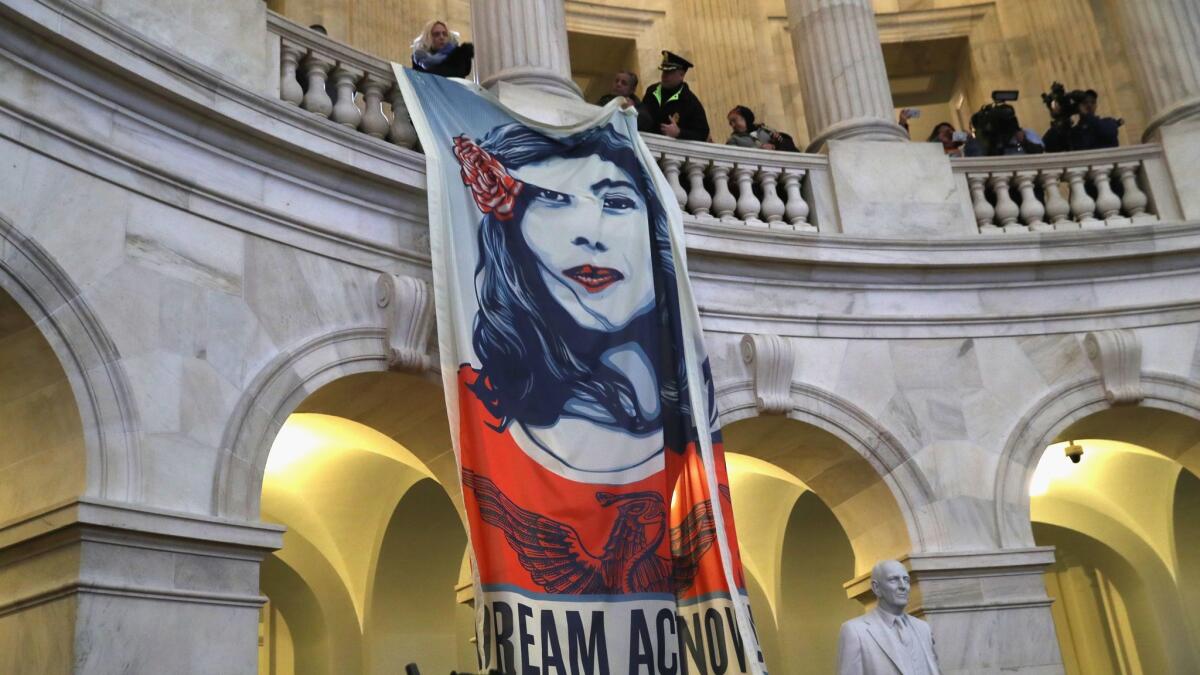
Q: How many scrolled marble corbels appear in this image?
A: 3